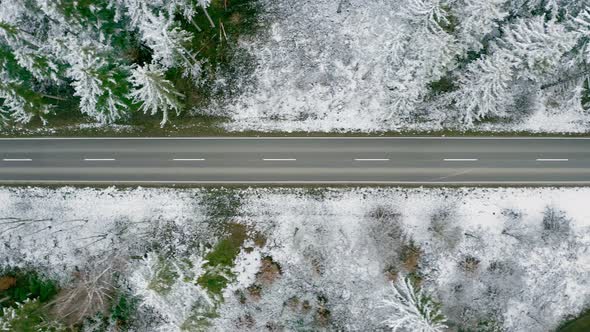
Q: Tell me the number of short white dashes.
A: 7